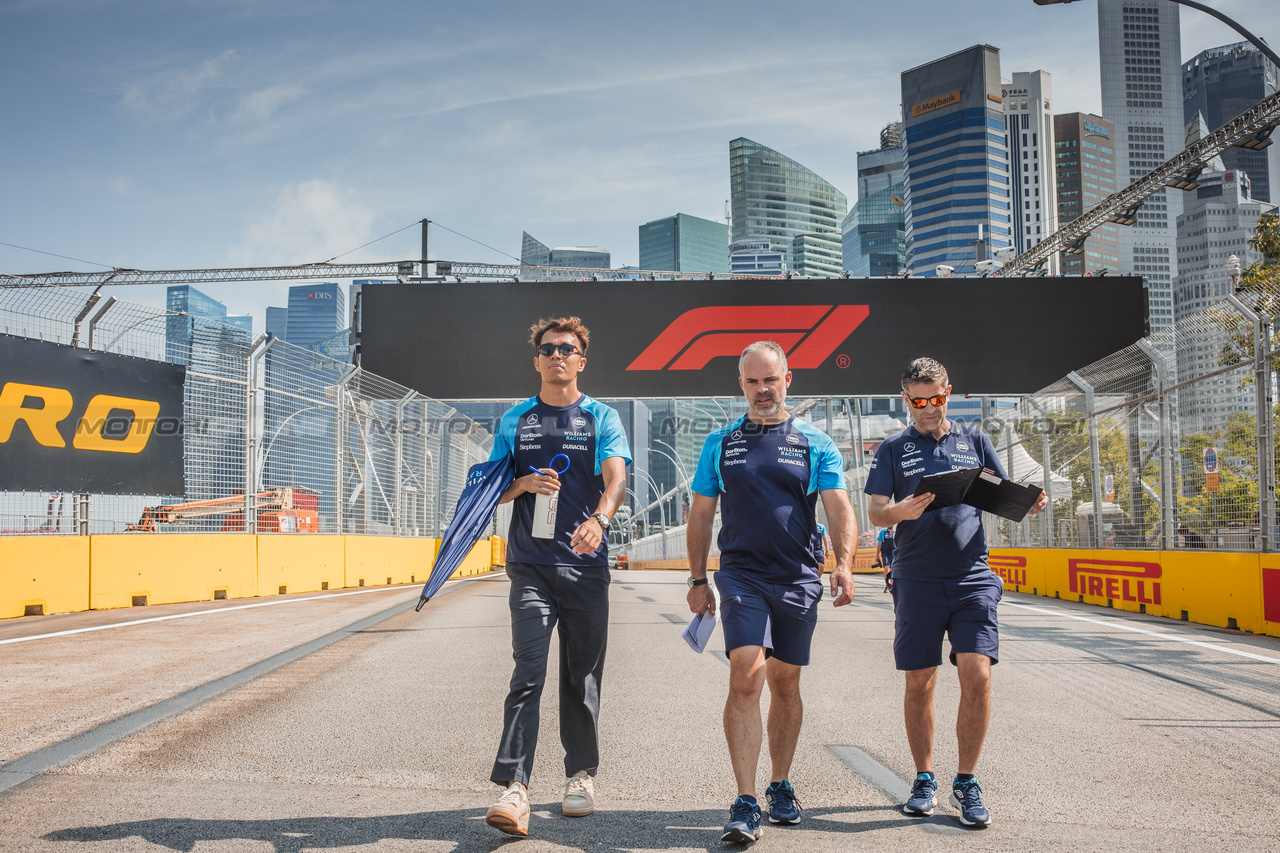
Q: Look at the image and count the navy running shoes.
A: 4